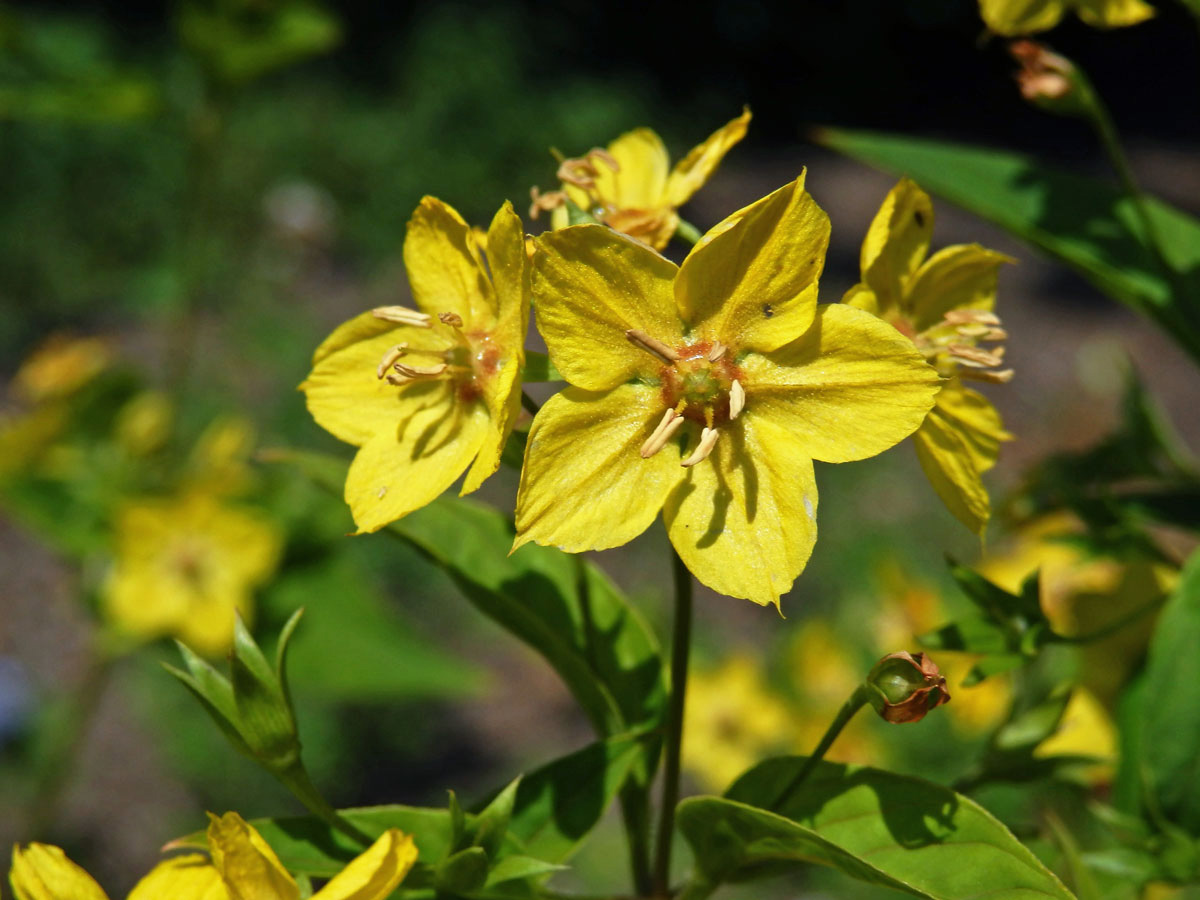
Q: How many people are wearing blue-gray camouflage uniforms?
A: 0